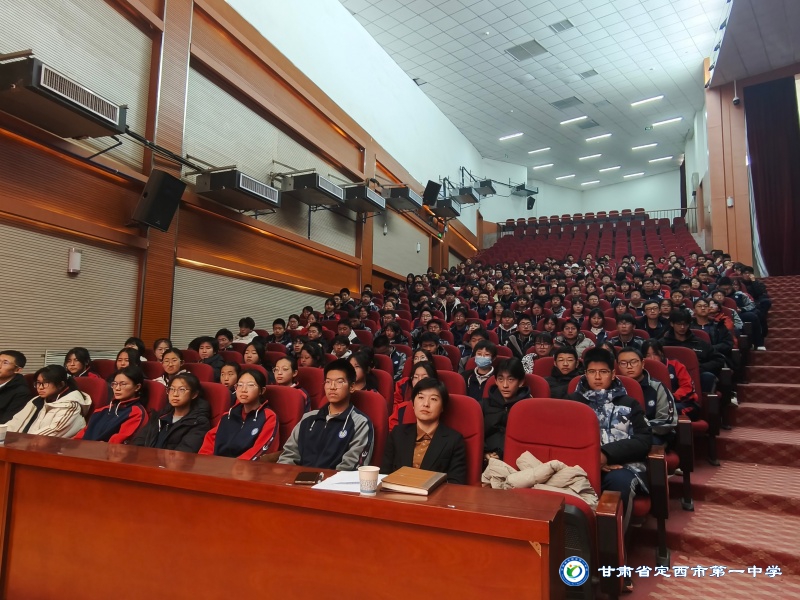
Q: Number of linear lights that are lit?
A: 14